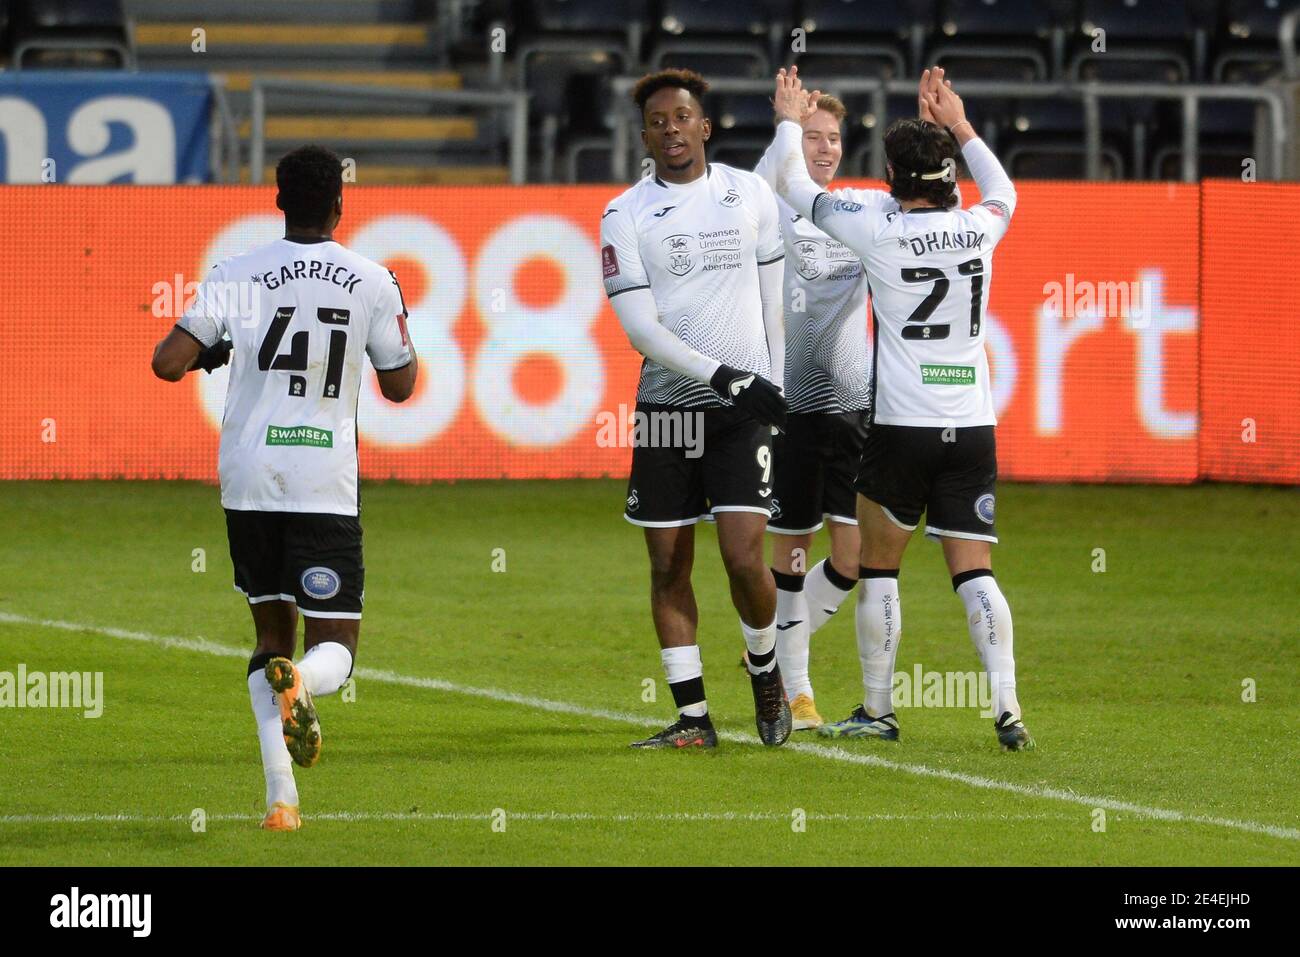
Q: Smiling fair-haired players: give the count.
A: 1